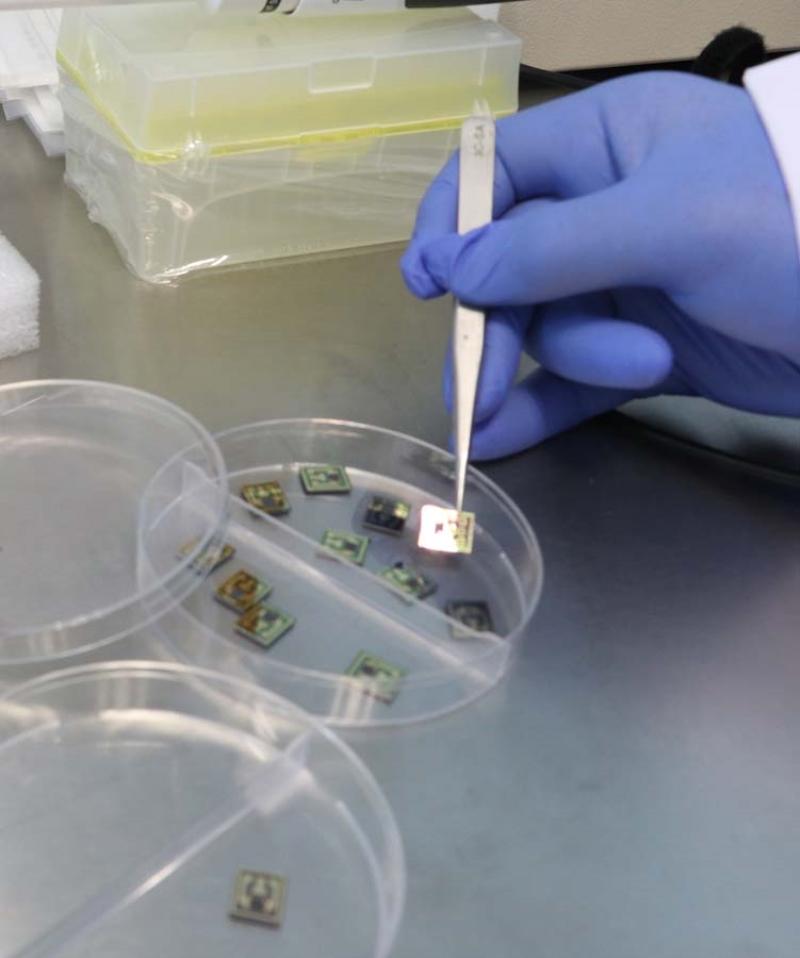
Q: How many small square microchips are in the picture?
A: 12